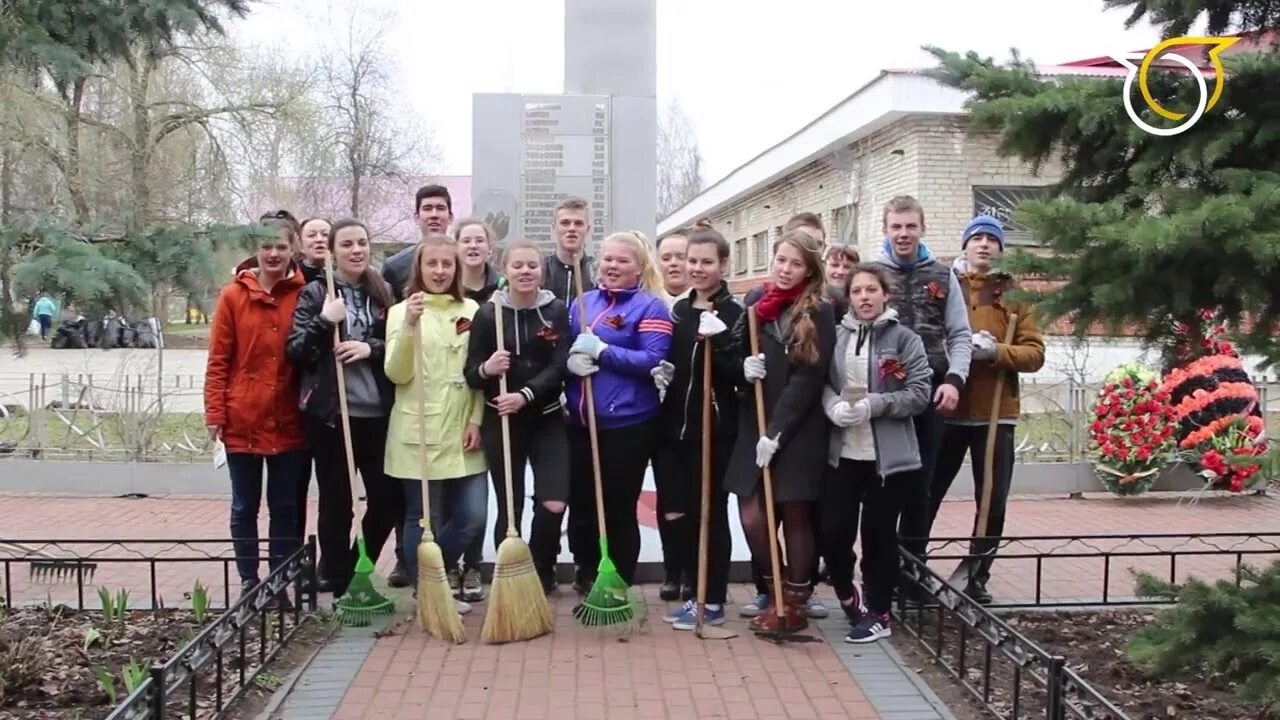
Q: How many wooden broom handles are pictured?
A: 2